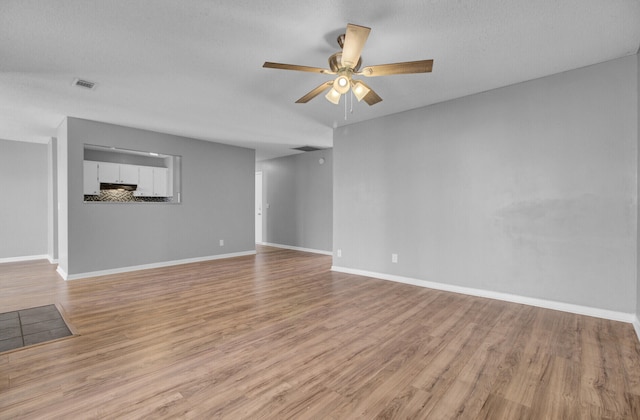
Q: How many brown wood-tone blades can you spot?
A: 5